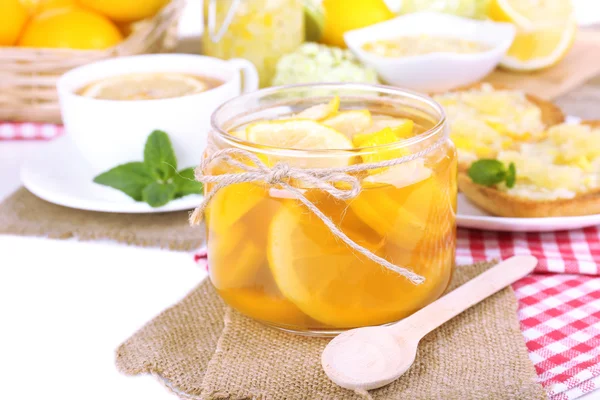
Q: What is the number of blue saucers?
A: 0